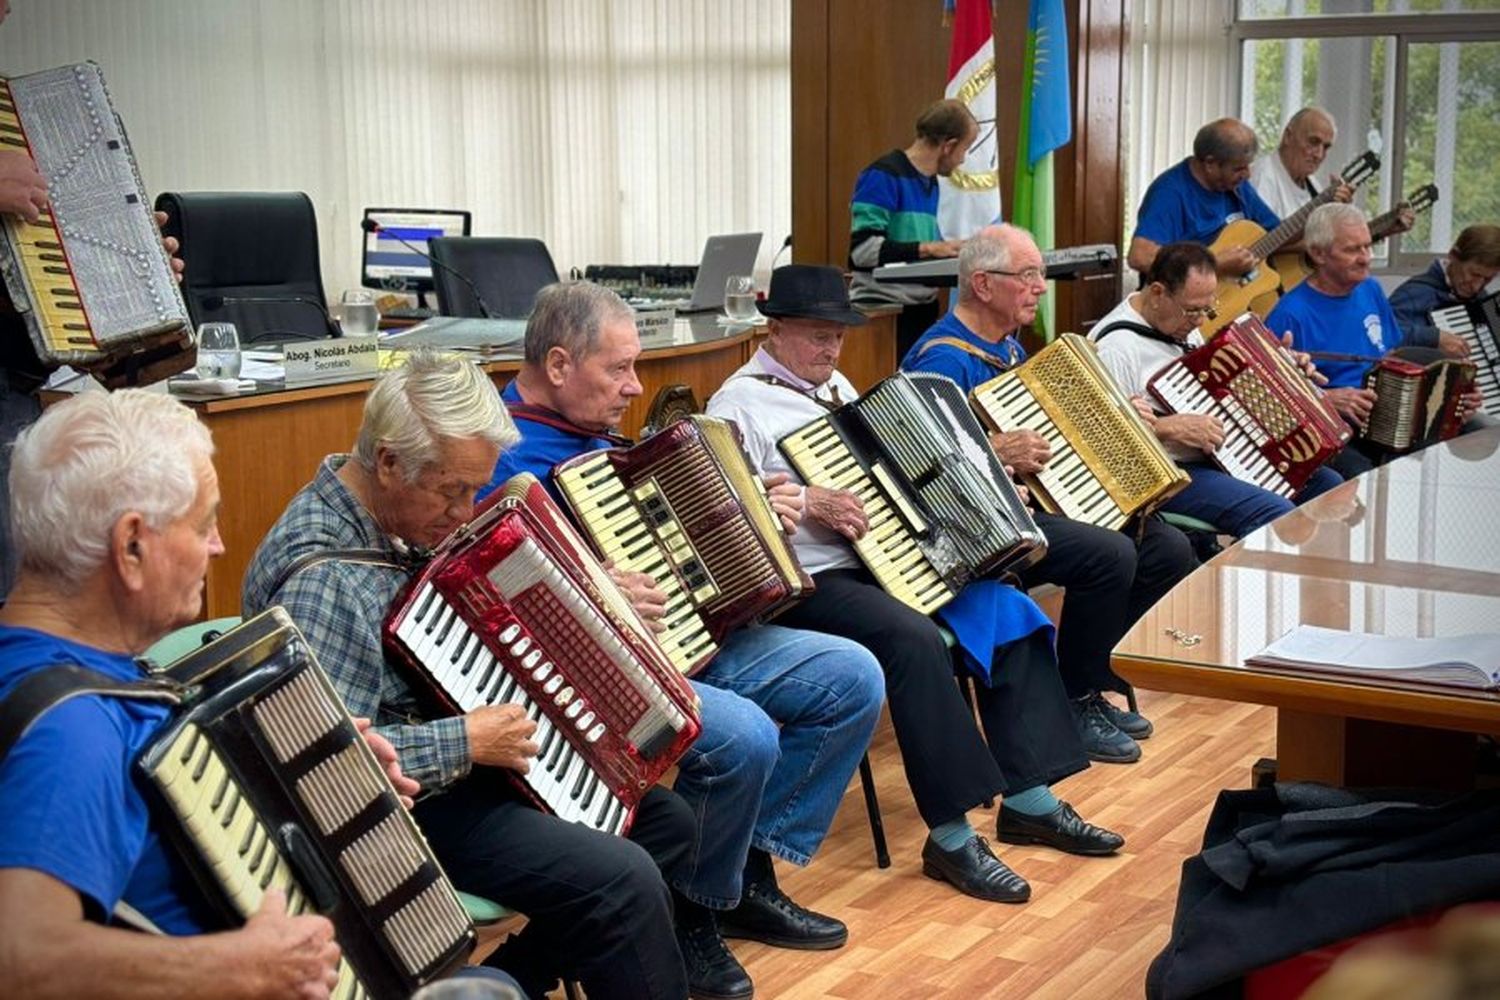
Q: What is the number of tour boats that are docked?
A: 0